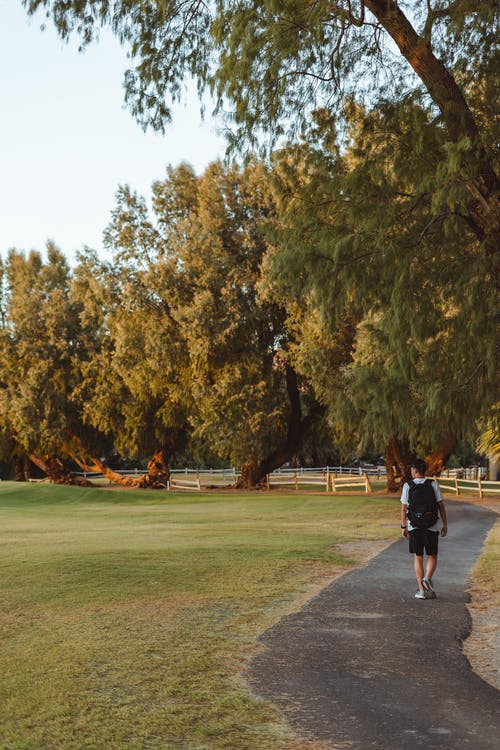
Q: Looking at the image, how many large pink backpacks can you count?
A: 0